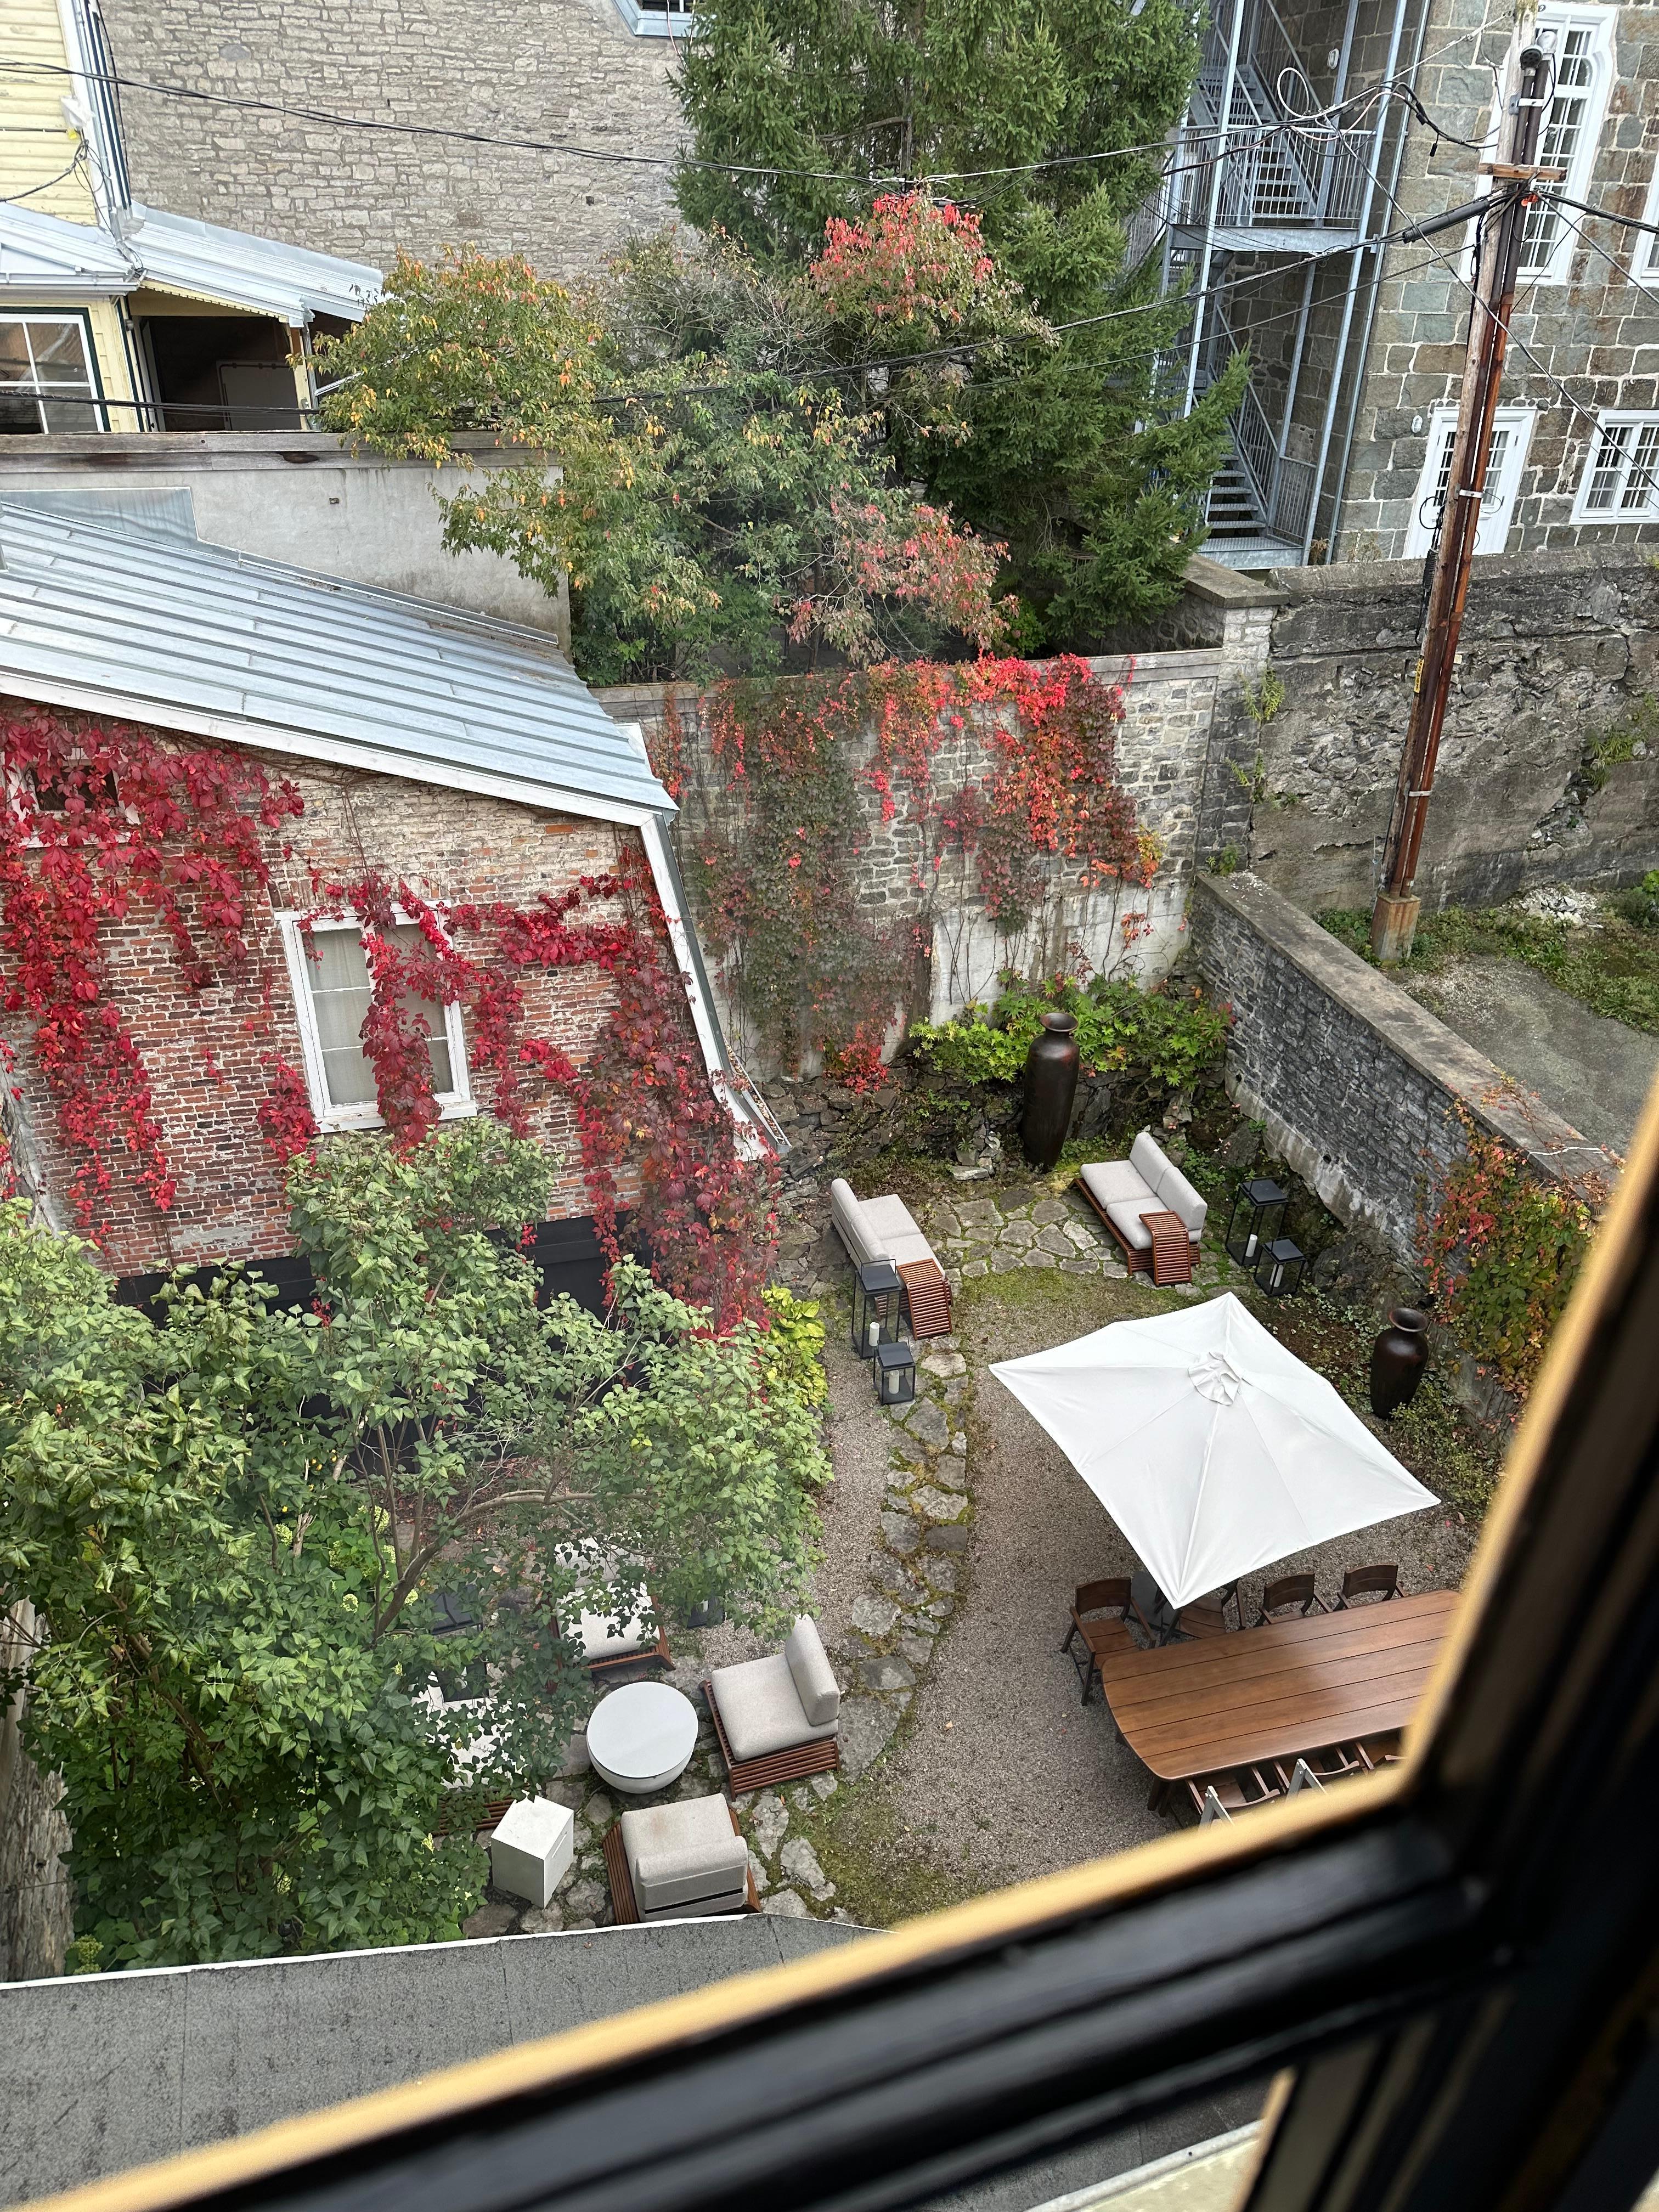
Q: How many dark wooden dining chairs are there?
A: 7